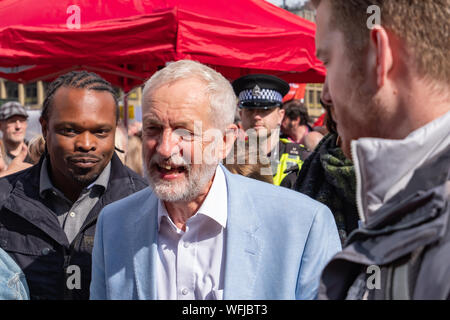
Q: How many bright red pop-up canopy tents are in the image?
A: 1